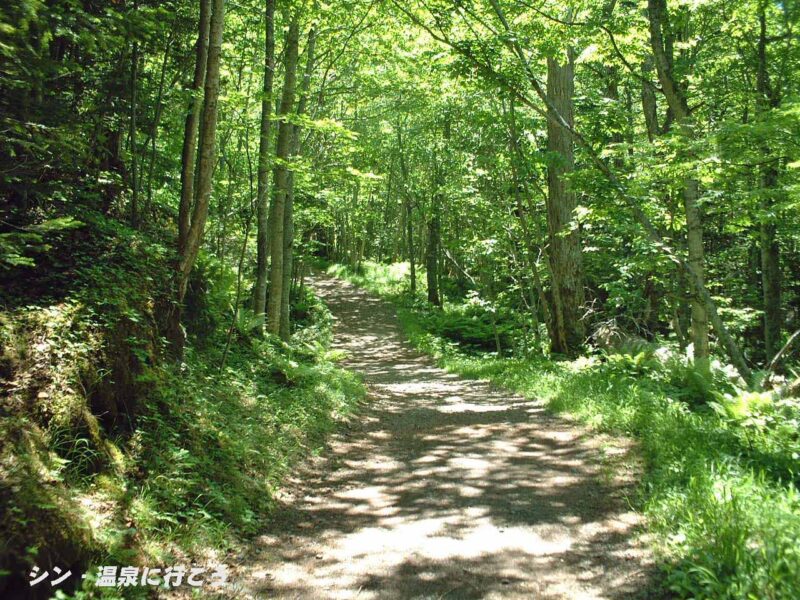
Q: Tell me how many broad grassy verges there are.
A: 2